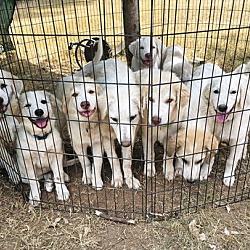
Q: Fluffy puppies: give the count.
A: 8